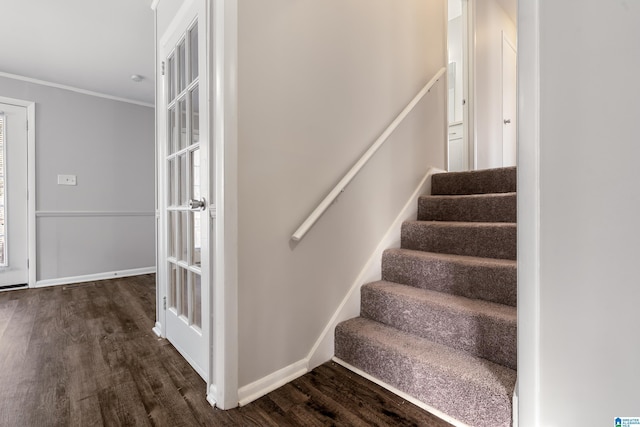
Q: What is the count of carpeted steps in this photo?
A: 6